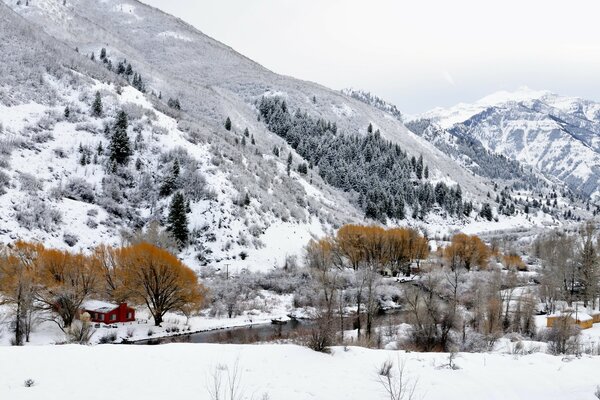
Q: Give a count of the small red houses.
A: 1